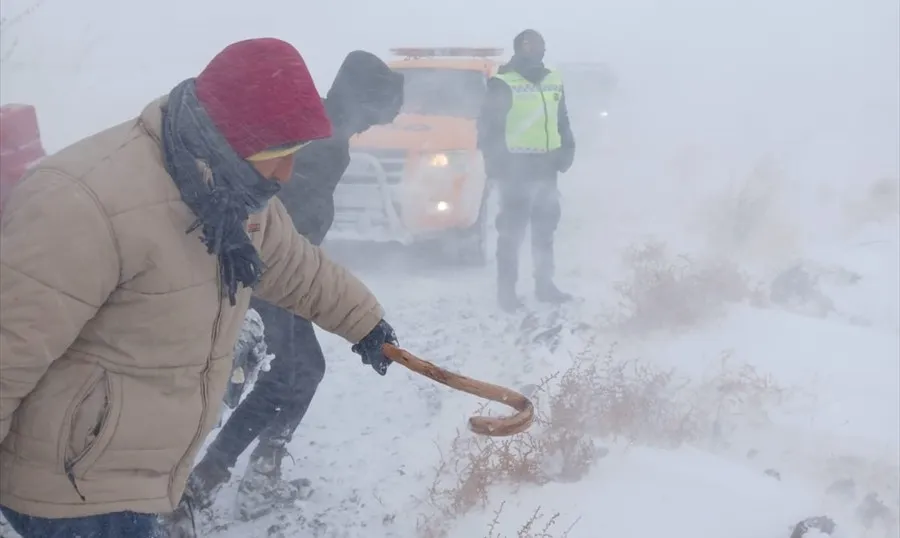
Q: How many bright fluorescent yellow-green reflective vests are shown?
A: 1